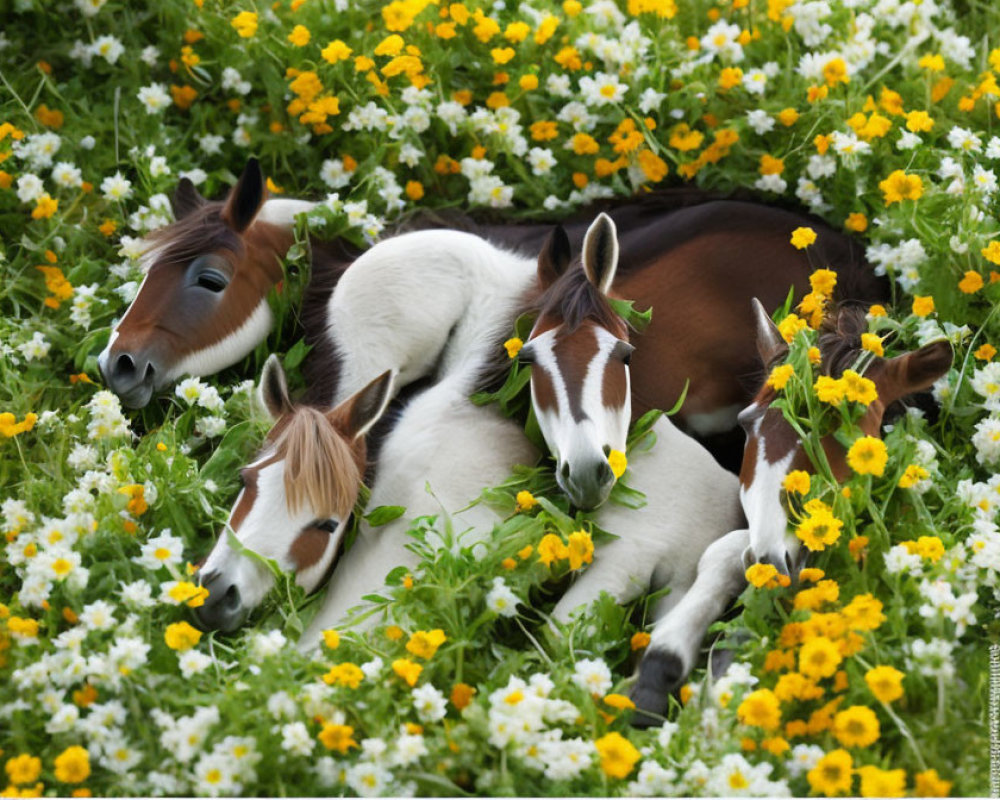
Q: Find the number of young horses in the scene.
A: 4